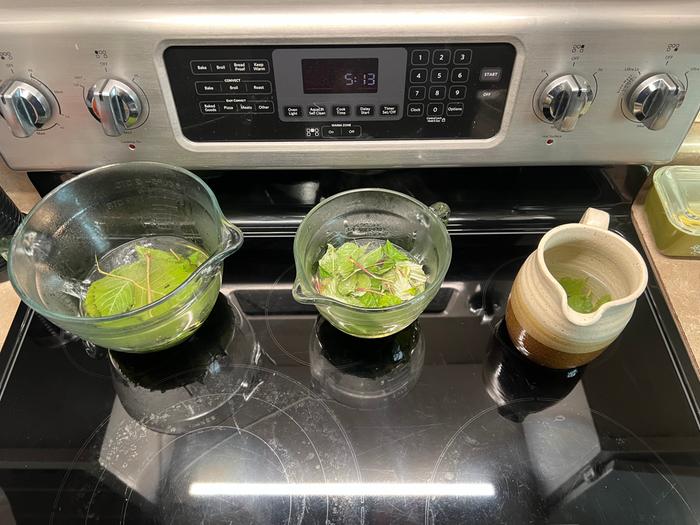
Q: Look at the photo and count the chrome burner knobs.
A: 4